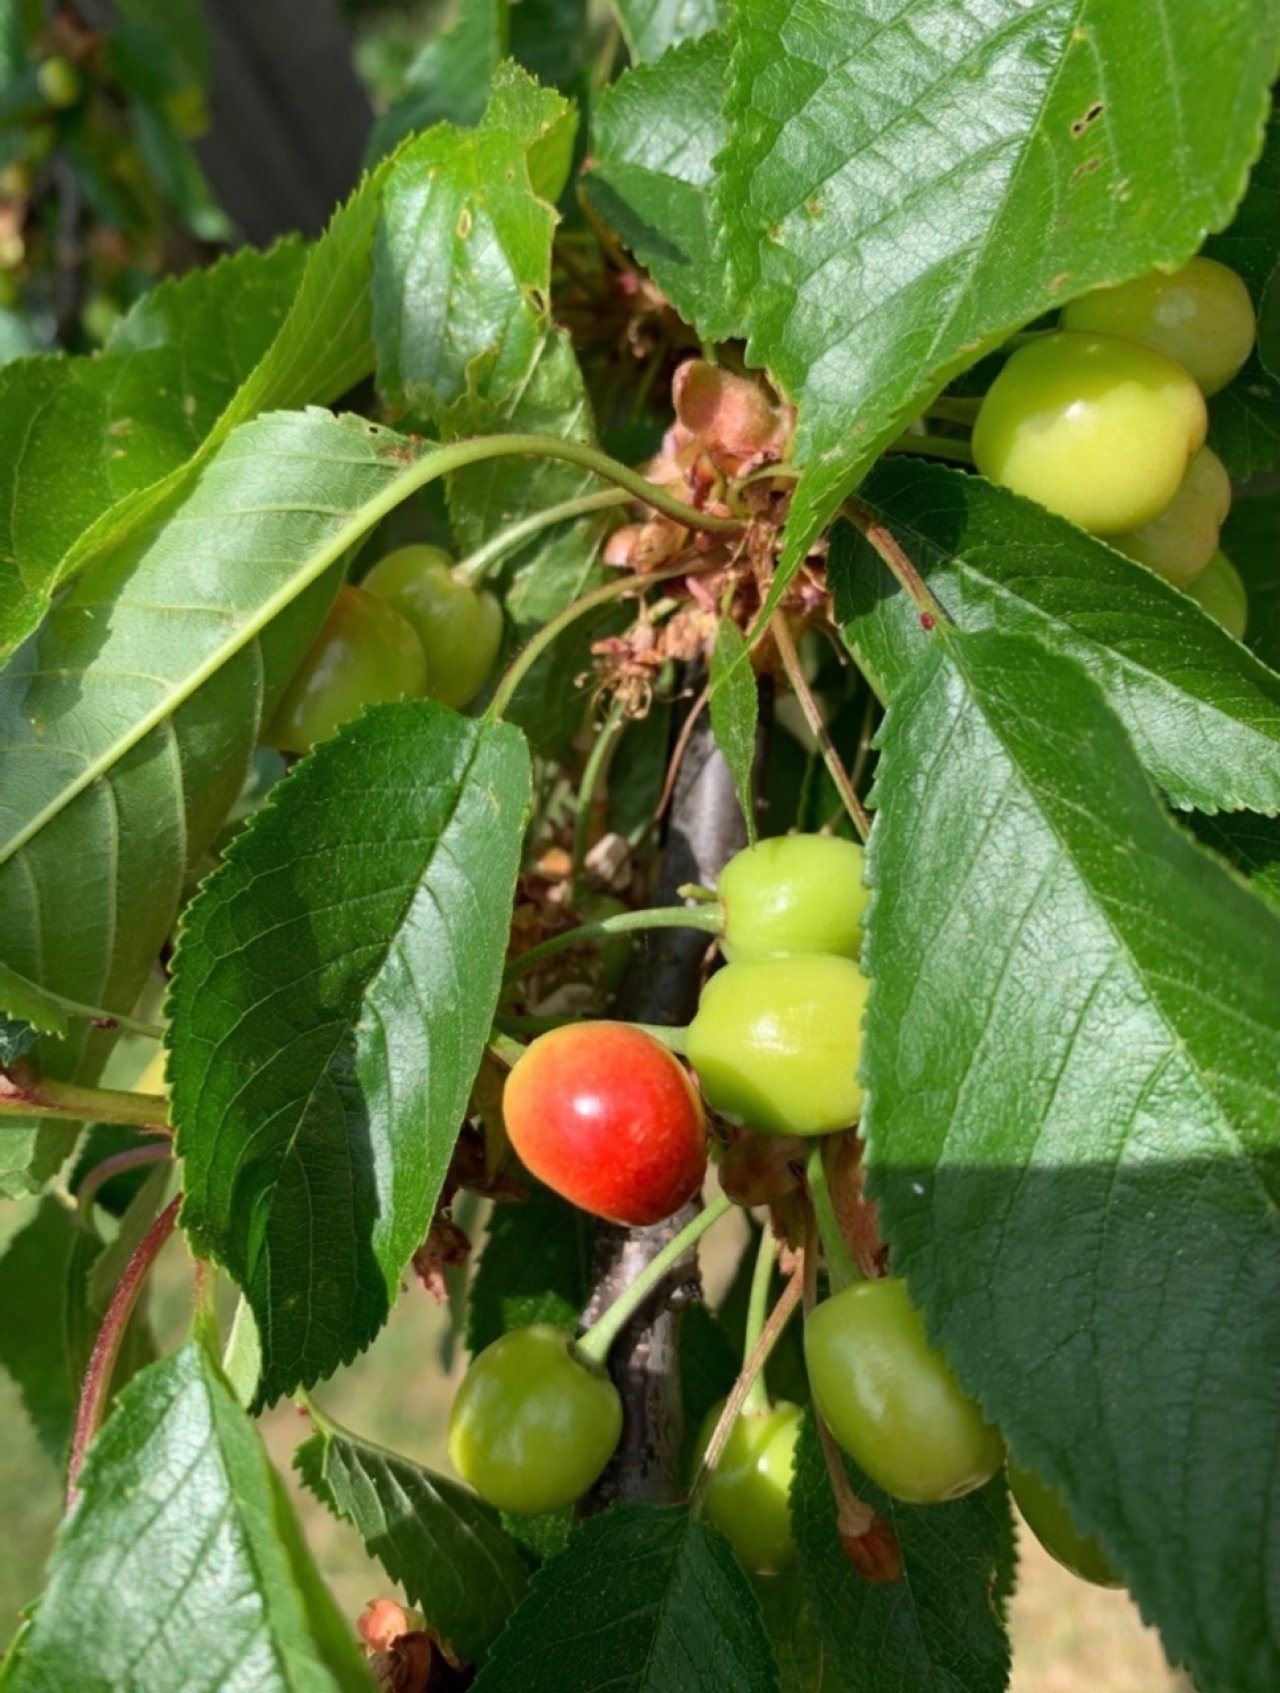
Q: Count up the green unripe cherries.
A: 12